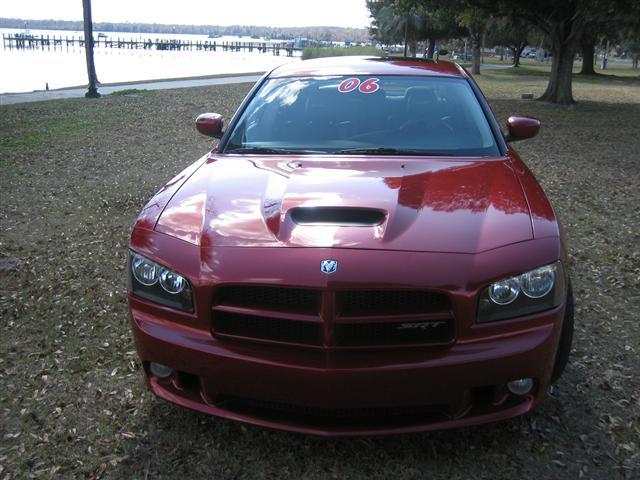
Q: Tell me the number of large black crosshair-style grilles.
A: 1